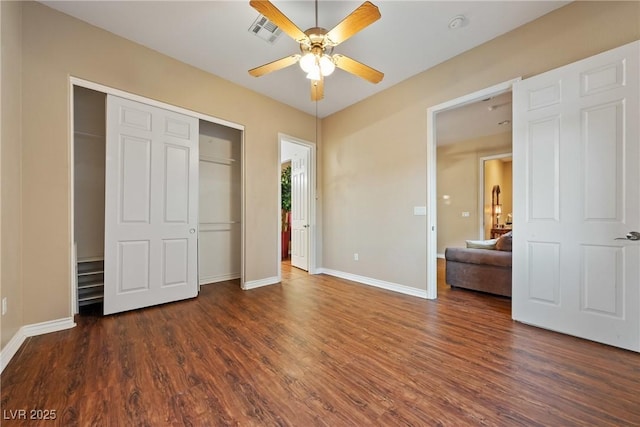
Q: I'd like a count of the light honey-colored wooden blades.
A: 5